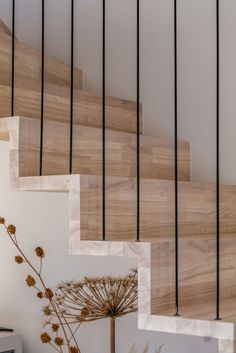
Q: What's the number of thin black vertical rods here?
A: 7